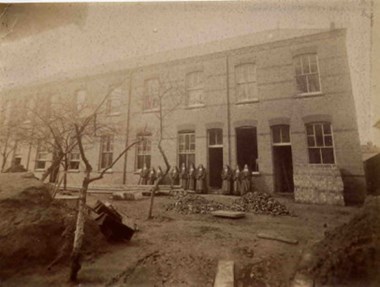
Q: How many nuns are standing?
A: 10